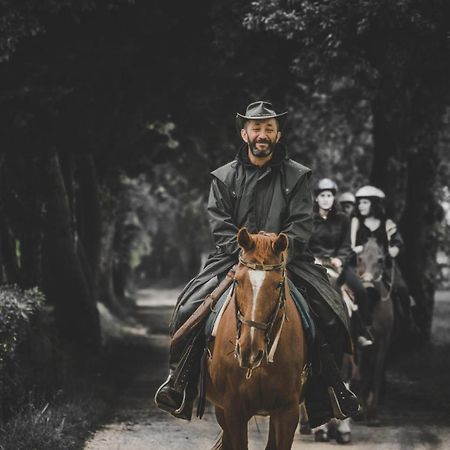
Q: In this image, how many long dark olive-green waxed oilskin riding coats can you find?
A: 1